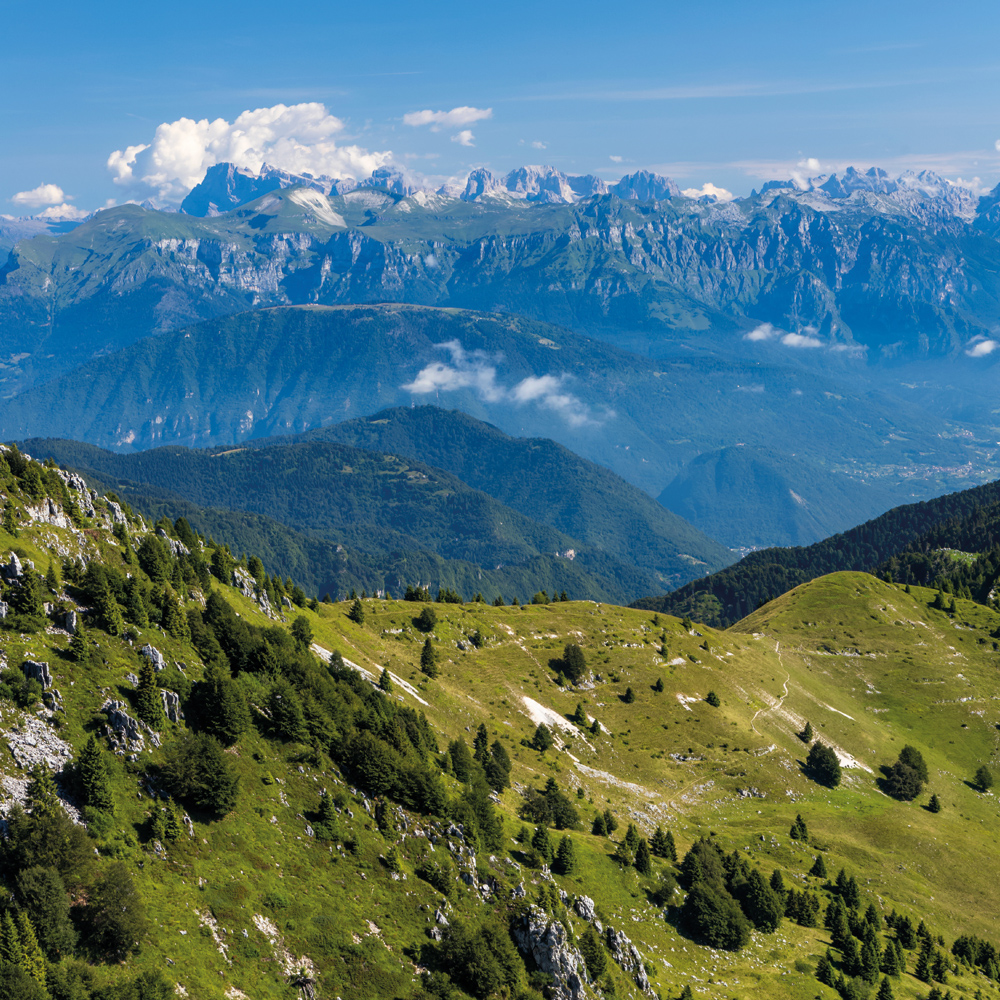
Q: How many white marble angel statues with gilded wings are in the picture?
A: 0